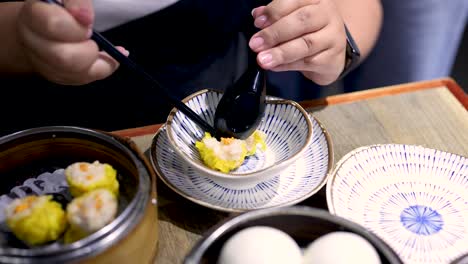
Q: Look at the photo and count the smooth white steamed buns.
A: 2